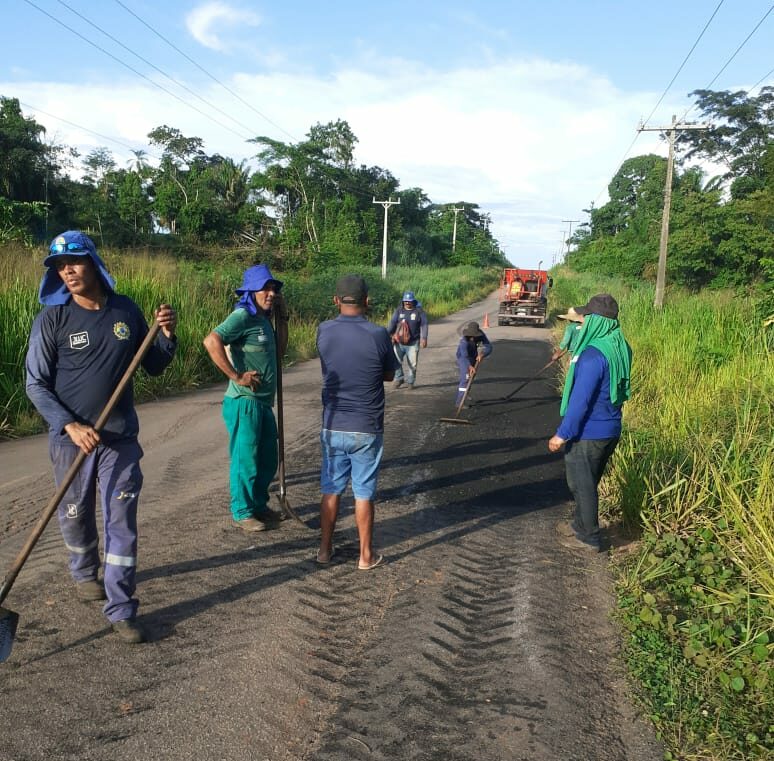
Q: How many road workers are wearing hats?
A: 7